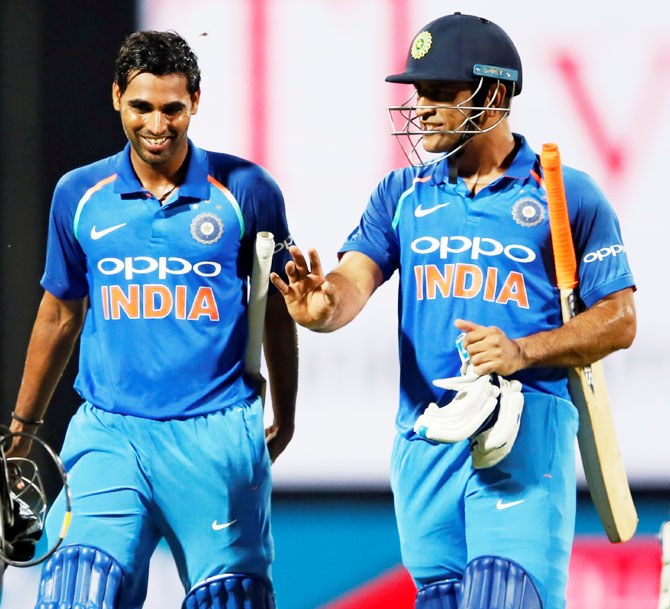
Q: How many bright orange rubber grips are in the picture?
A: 1